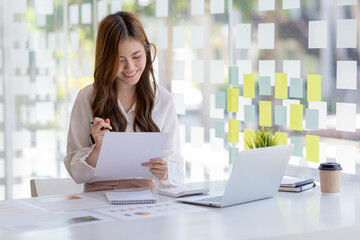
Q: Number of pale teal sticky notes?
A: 10